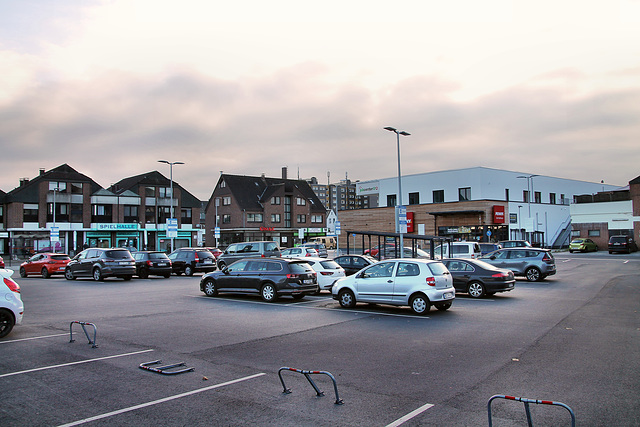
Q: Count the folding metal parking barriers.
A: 4